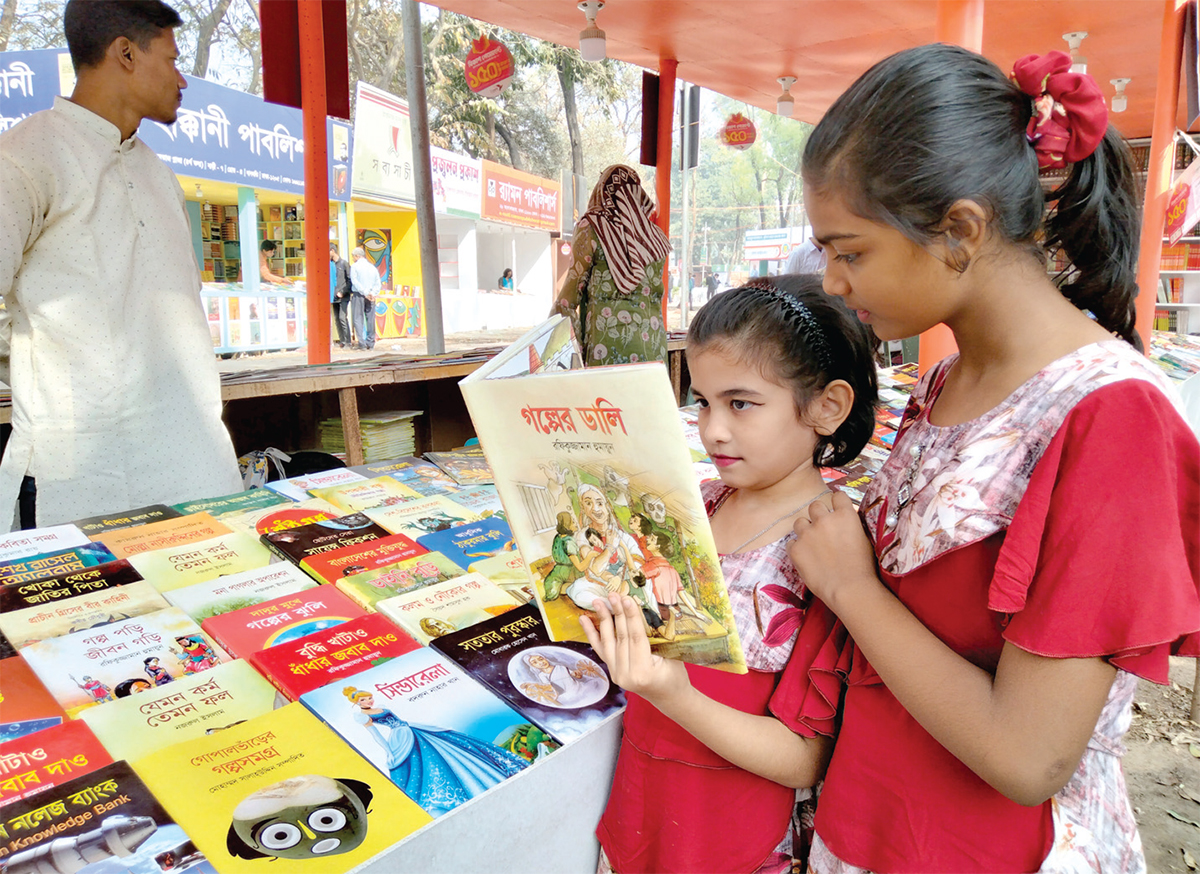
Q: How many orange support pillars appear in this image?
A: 4